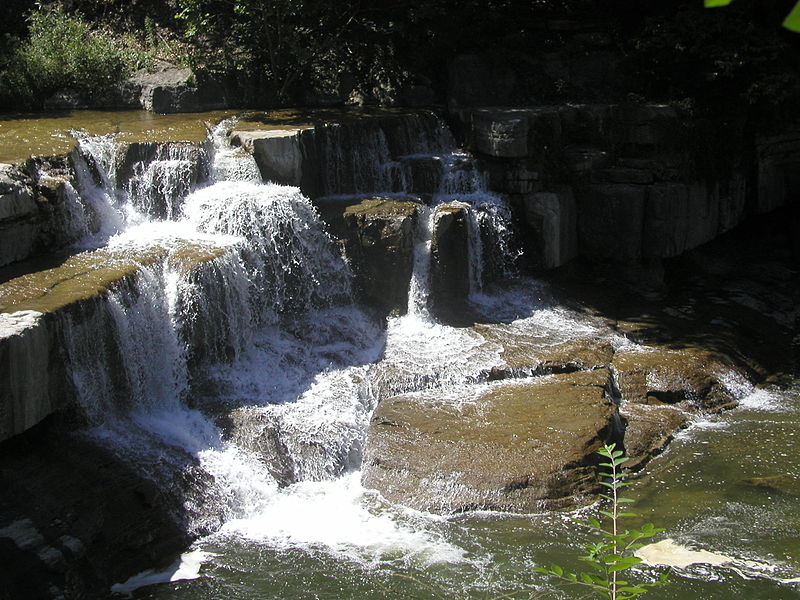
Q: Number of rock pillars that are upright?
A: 2